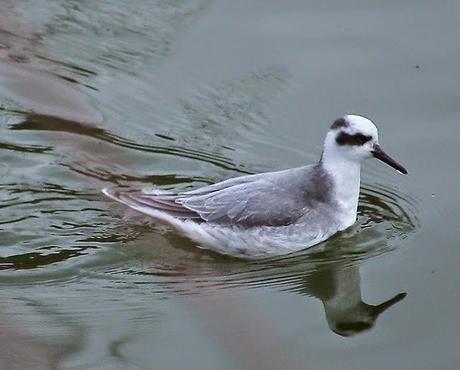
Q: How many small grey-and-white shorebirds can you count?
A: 1